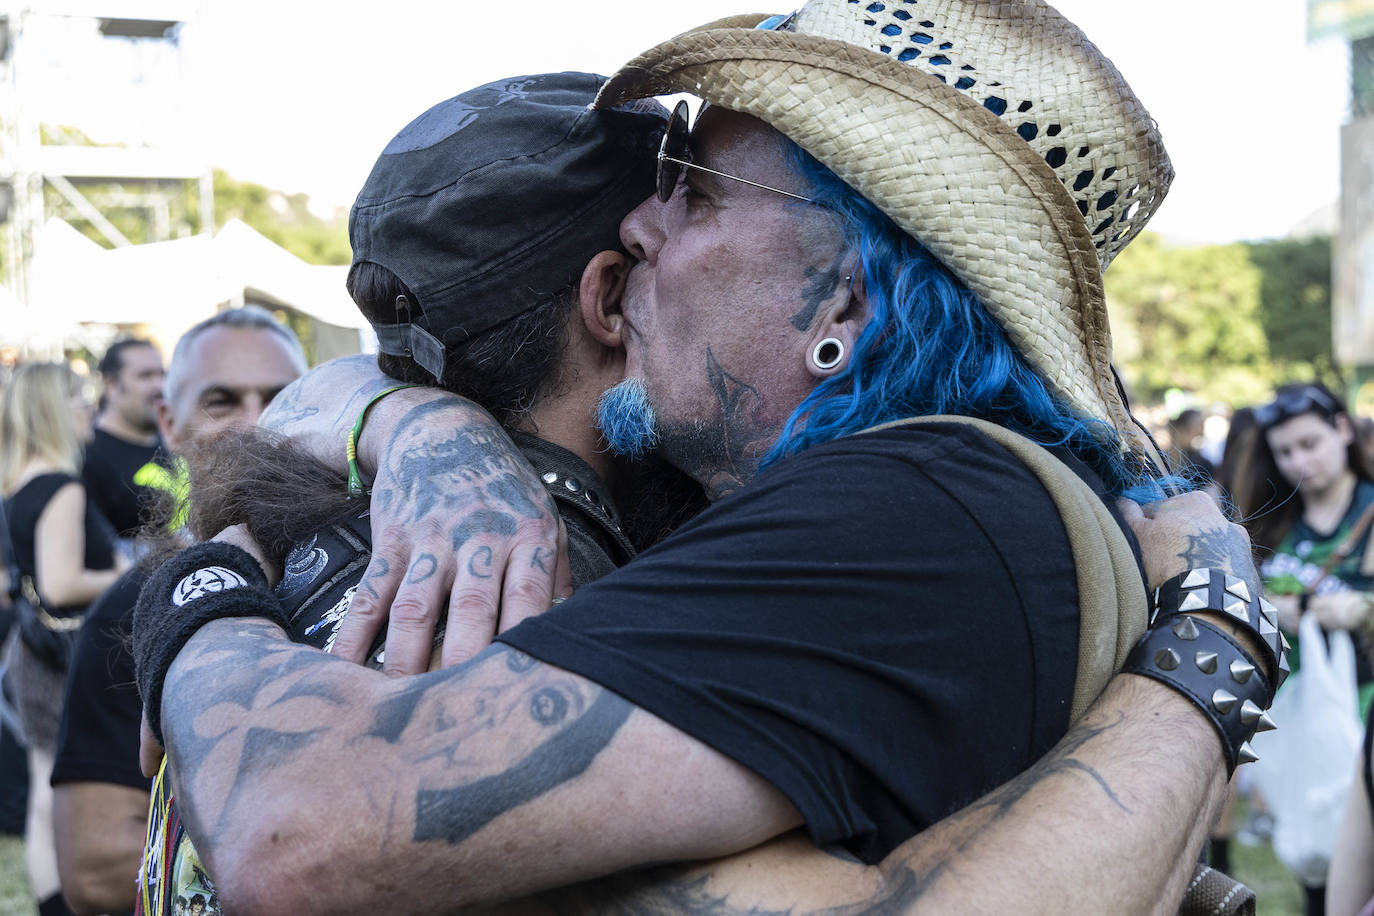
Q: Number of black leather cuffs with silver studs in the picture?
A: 2